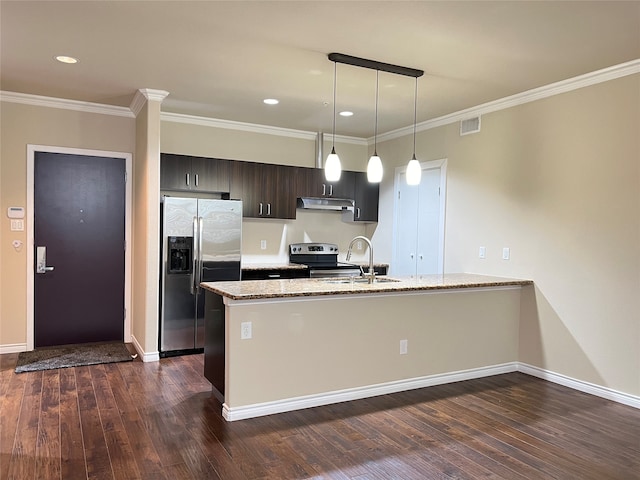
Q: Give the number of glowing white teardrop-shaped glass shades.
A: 3